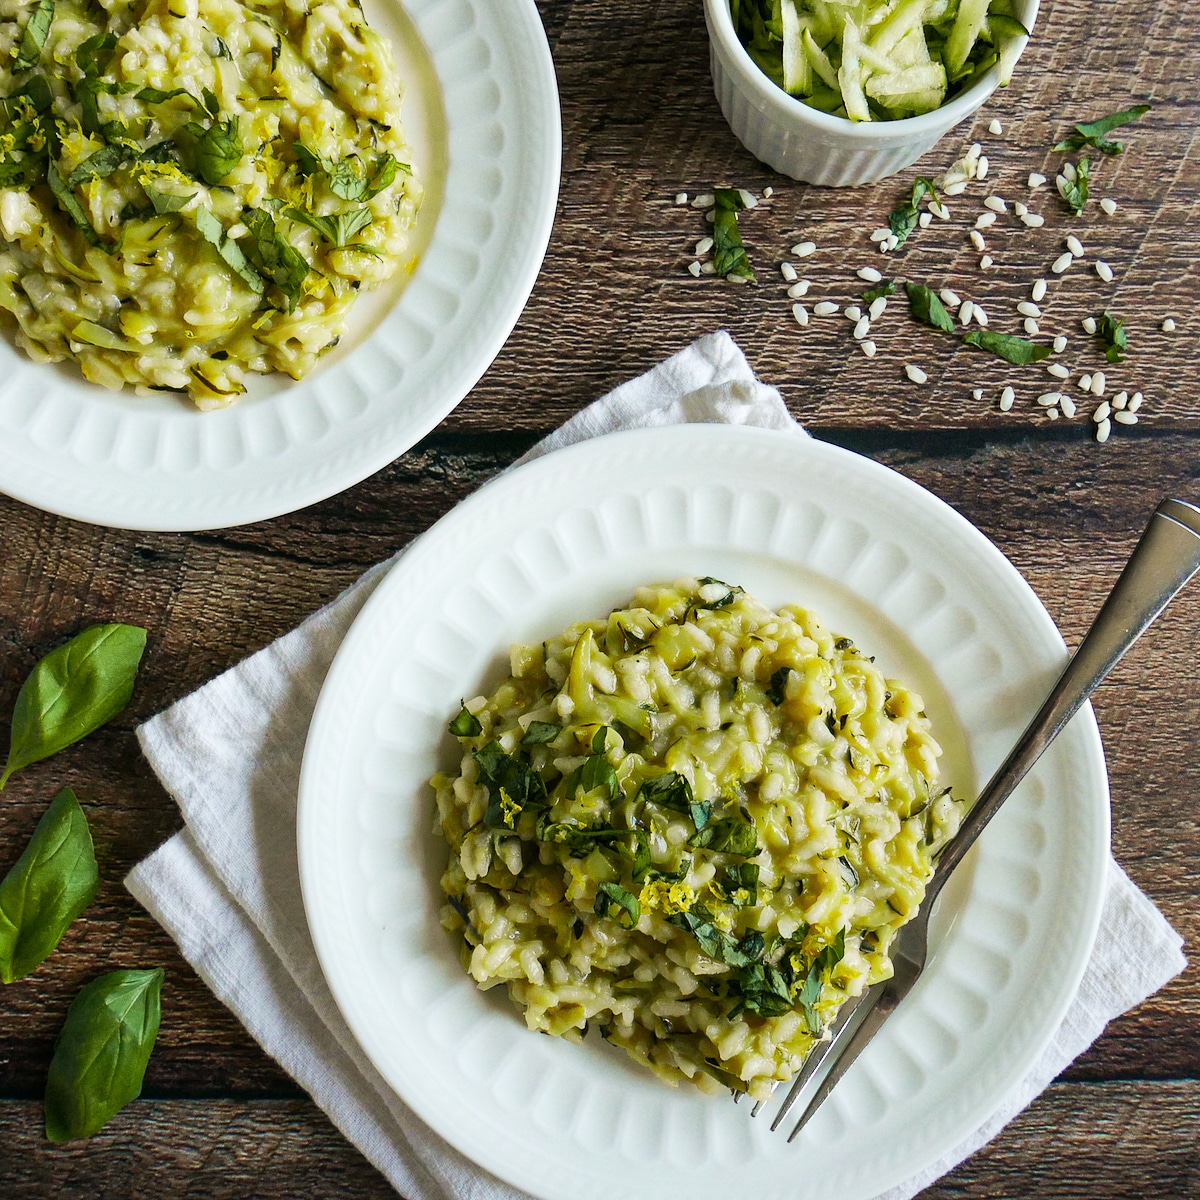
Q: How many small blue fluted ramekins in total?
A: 0